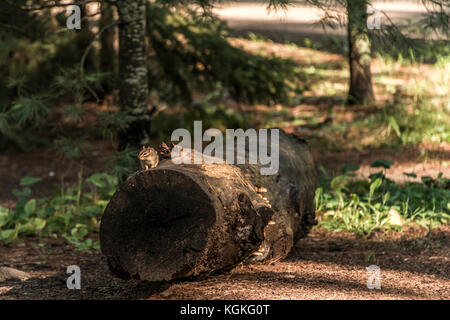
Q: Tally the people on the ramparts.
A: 0